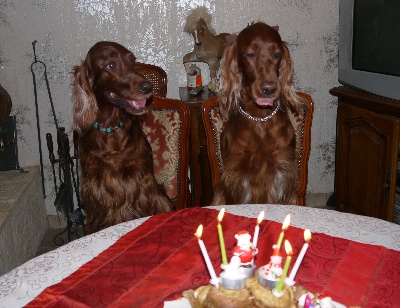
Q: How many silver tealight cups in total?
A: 3